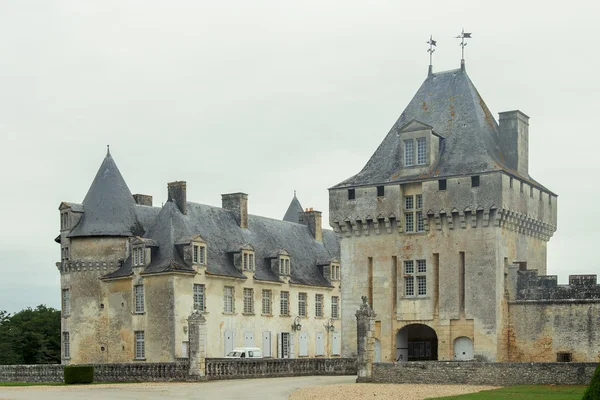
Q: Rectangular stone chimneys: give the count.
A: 5